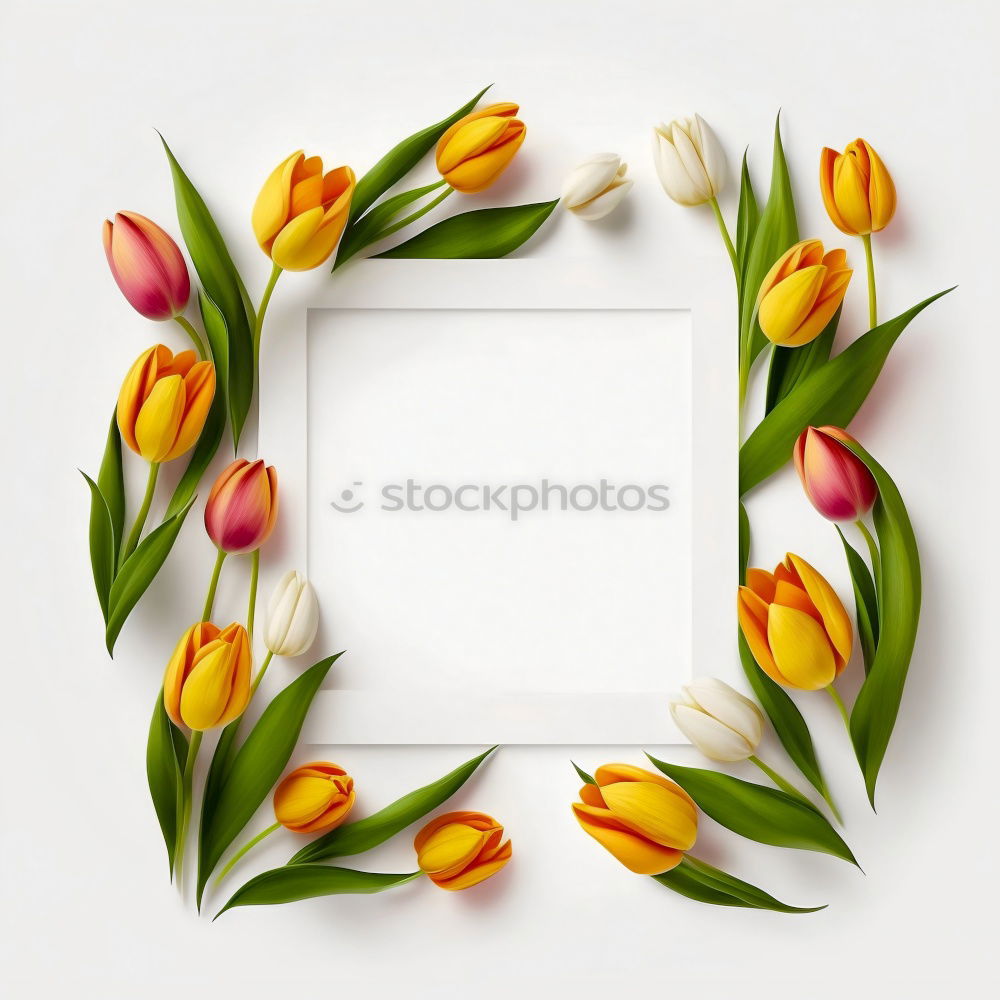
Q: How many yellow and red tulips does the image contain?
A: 13